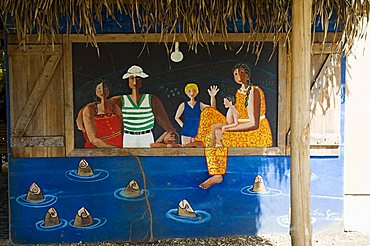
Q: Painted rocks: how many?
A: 7